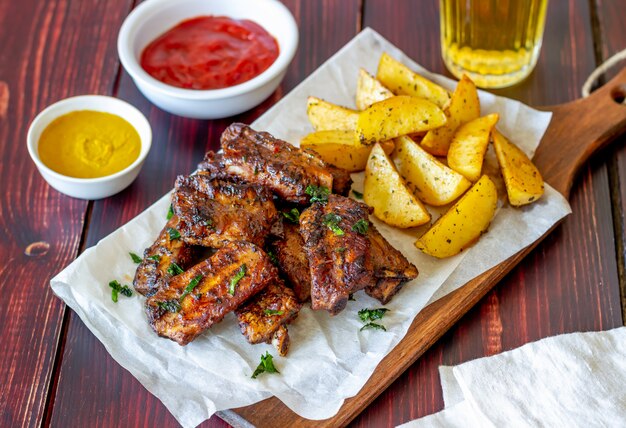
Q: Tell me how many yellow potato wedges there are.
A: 11